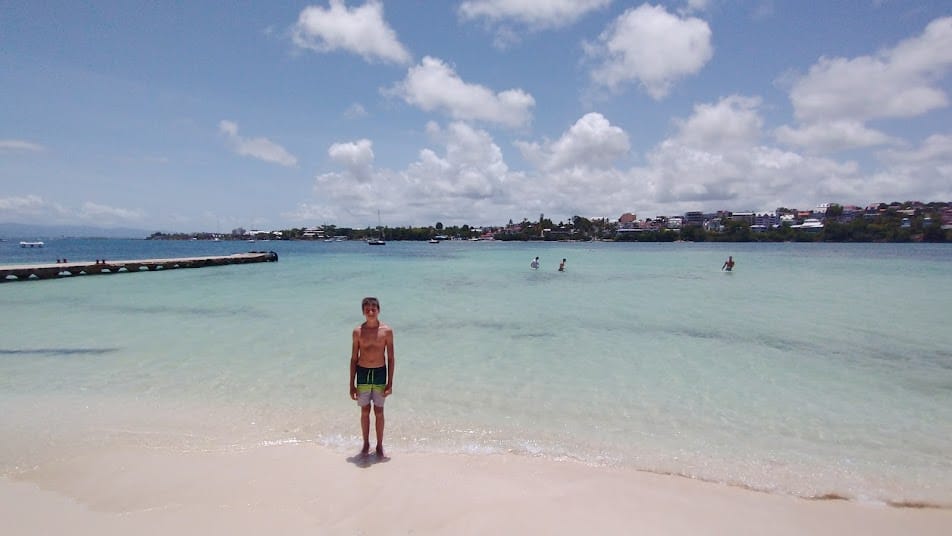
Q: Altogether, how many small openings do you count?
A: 9